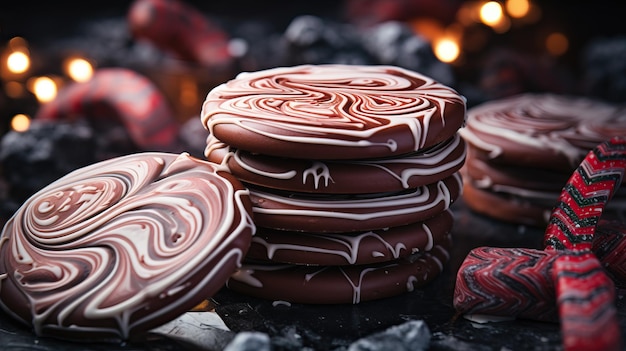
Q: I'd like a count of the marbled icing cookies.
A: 9